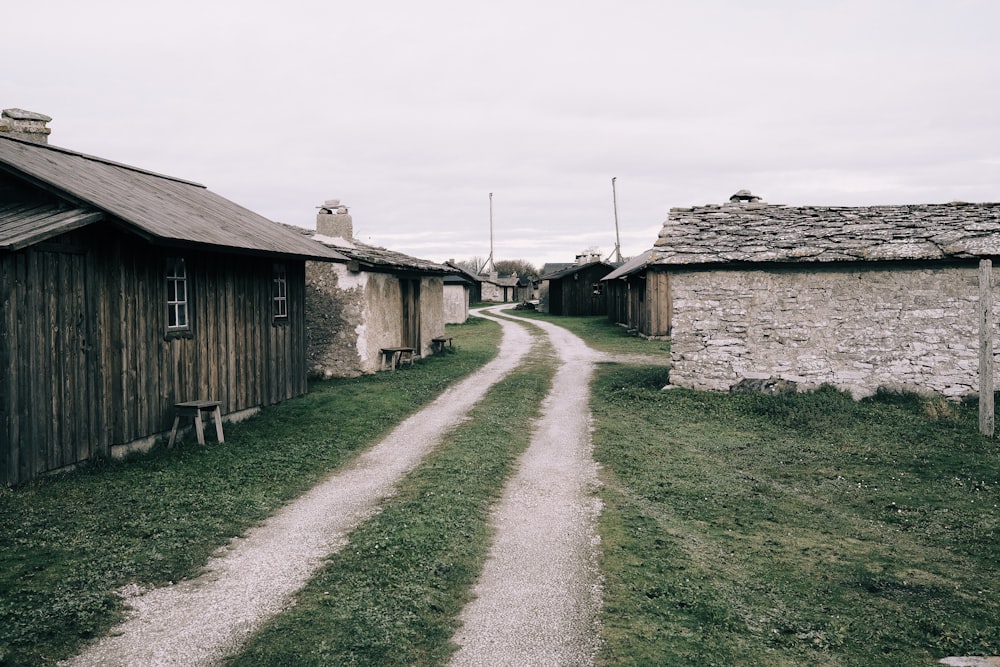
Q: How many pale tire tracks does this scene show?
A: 2